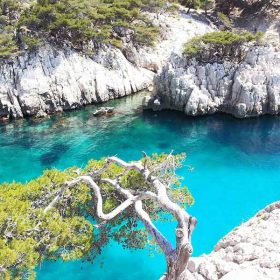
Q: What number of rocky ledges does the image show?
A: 3